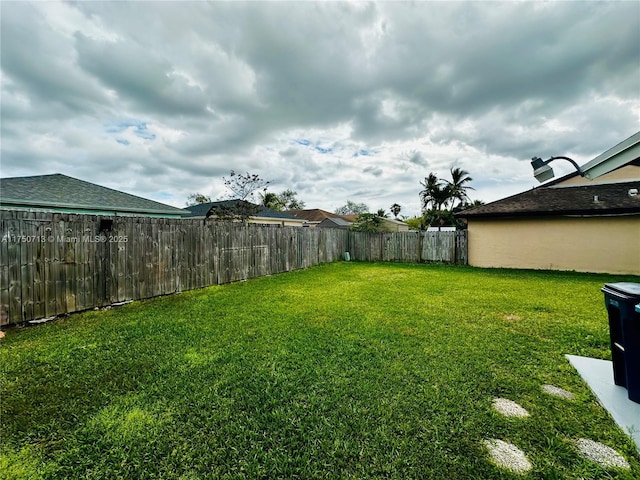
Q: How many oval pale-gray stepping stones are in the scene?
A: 4